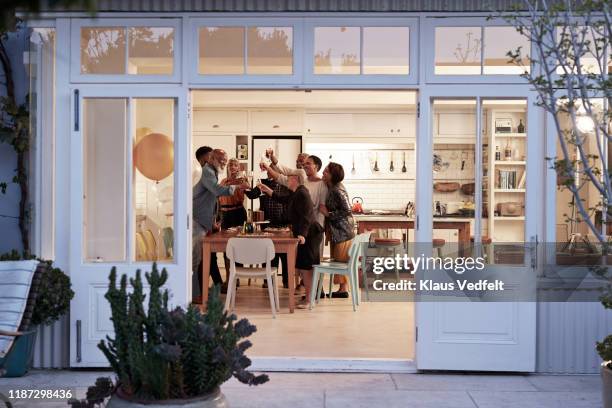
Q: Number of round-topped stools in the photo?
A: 3